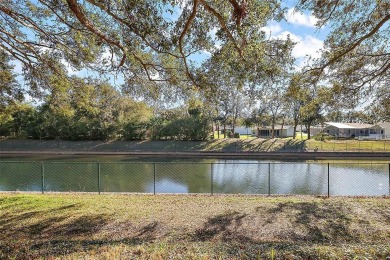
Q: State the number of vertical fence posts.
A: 7